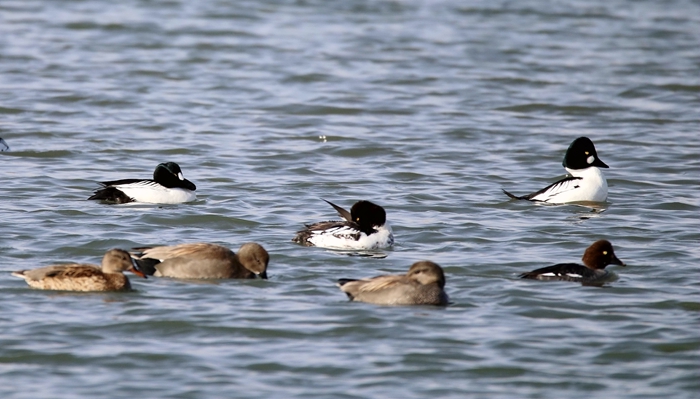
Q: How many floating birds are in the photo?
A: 7